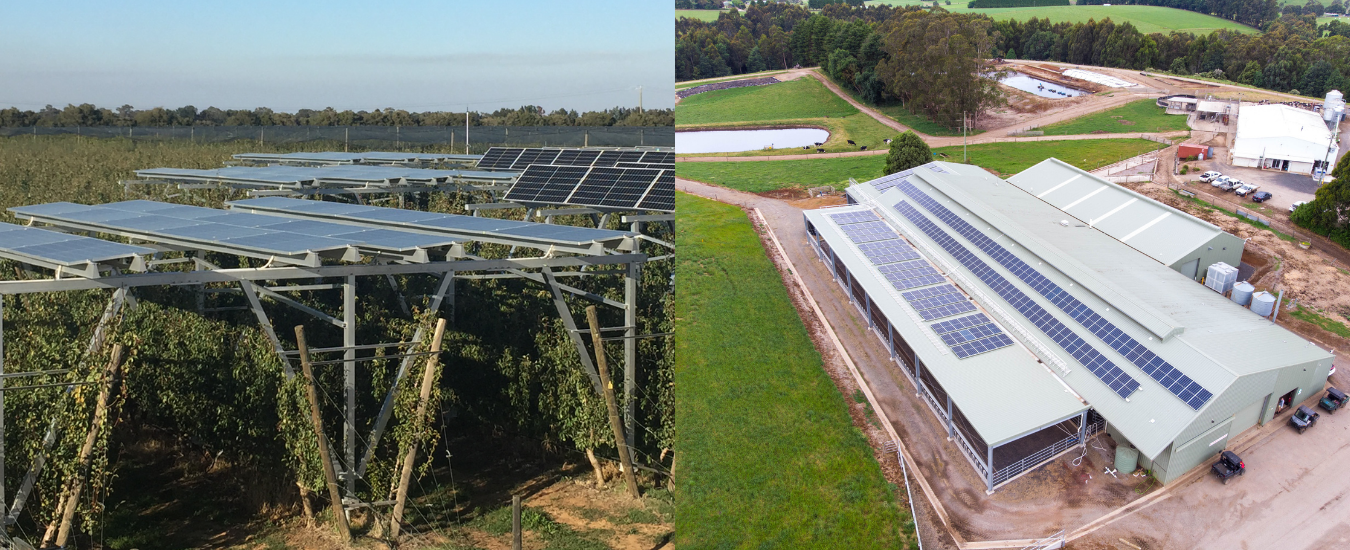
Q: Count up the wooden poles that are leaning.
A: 4